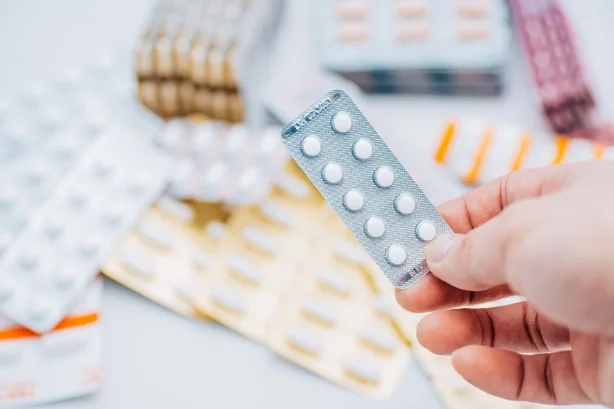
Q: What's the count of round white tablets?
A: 10